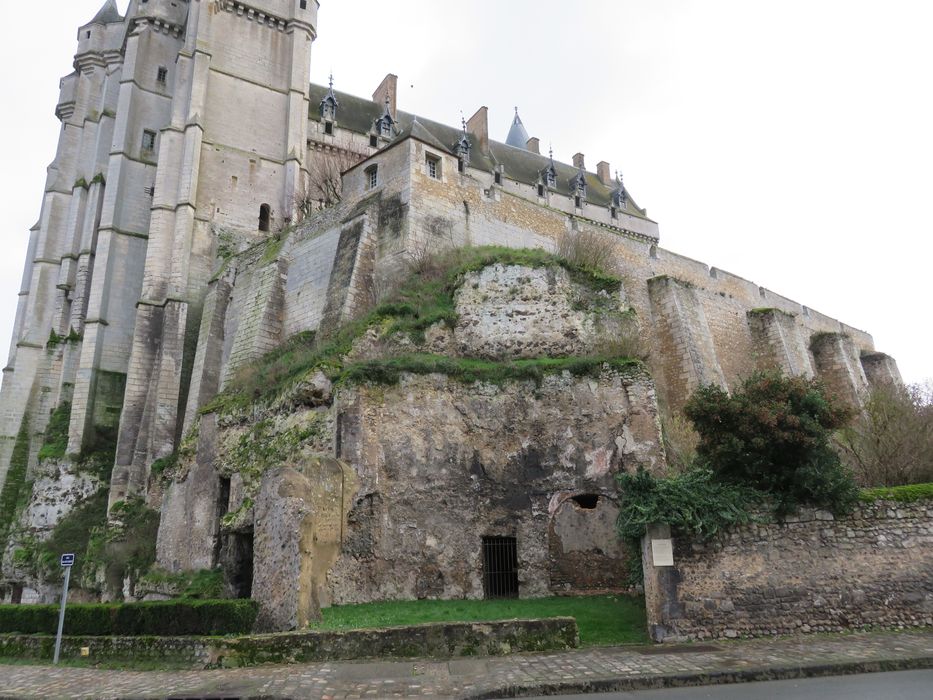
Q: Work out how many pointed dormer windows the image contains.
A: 6